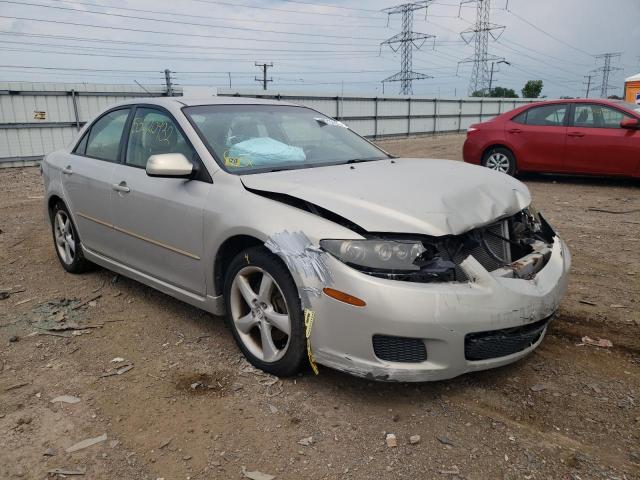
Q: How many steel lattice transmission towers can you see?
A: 3